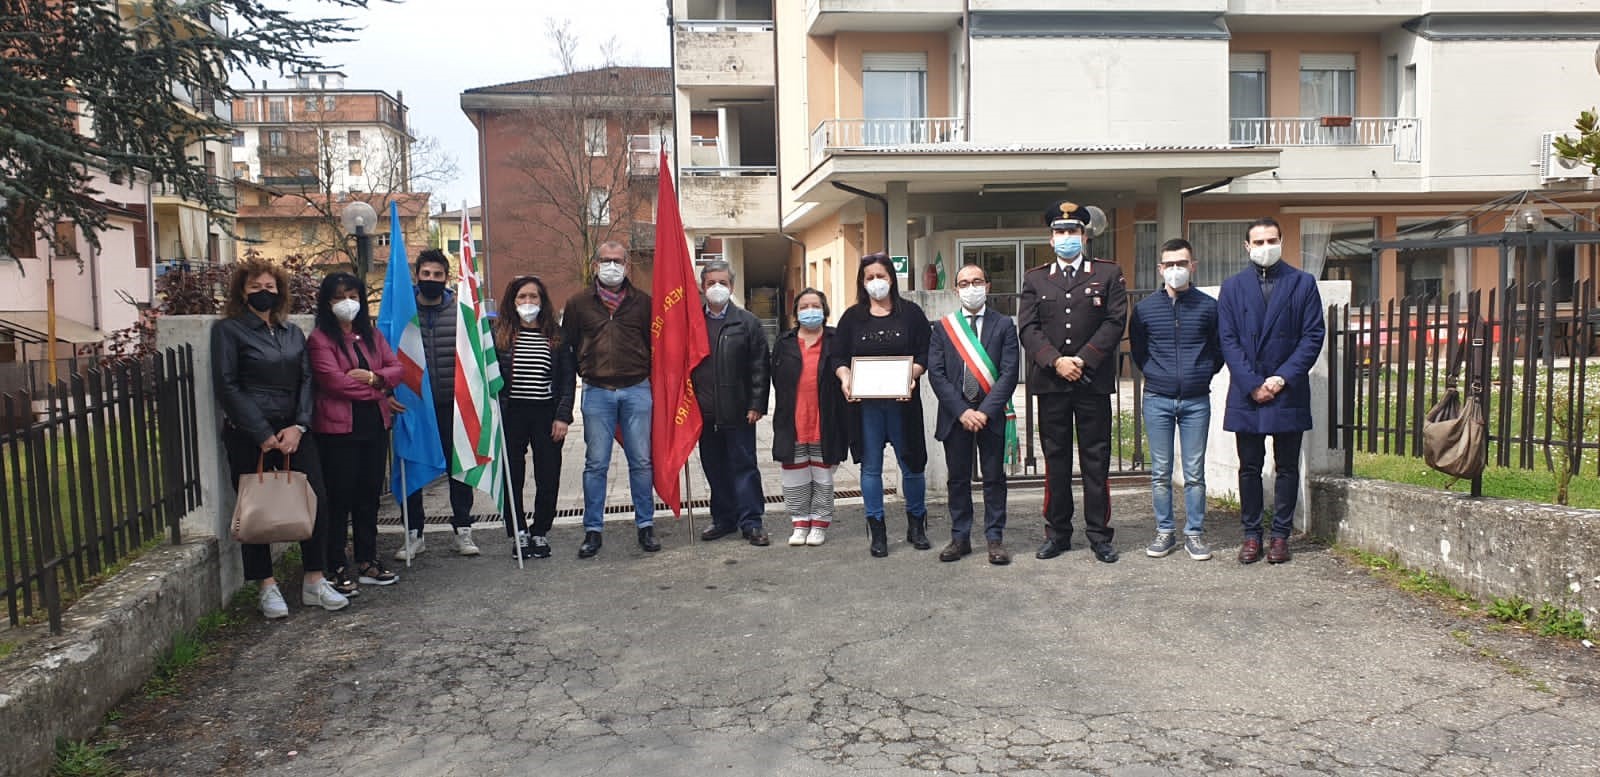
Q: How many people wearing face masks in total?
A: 12